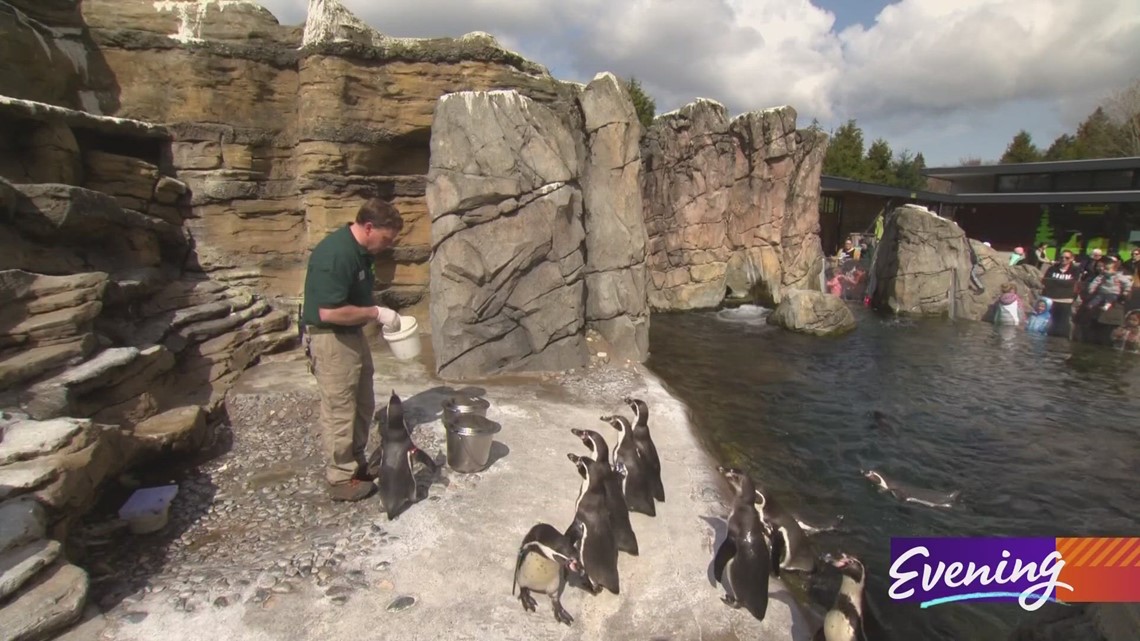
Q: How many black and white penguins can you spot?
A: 11